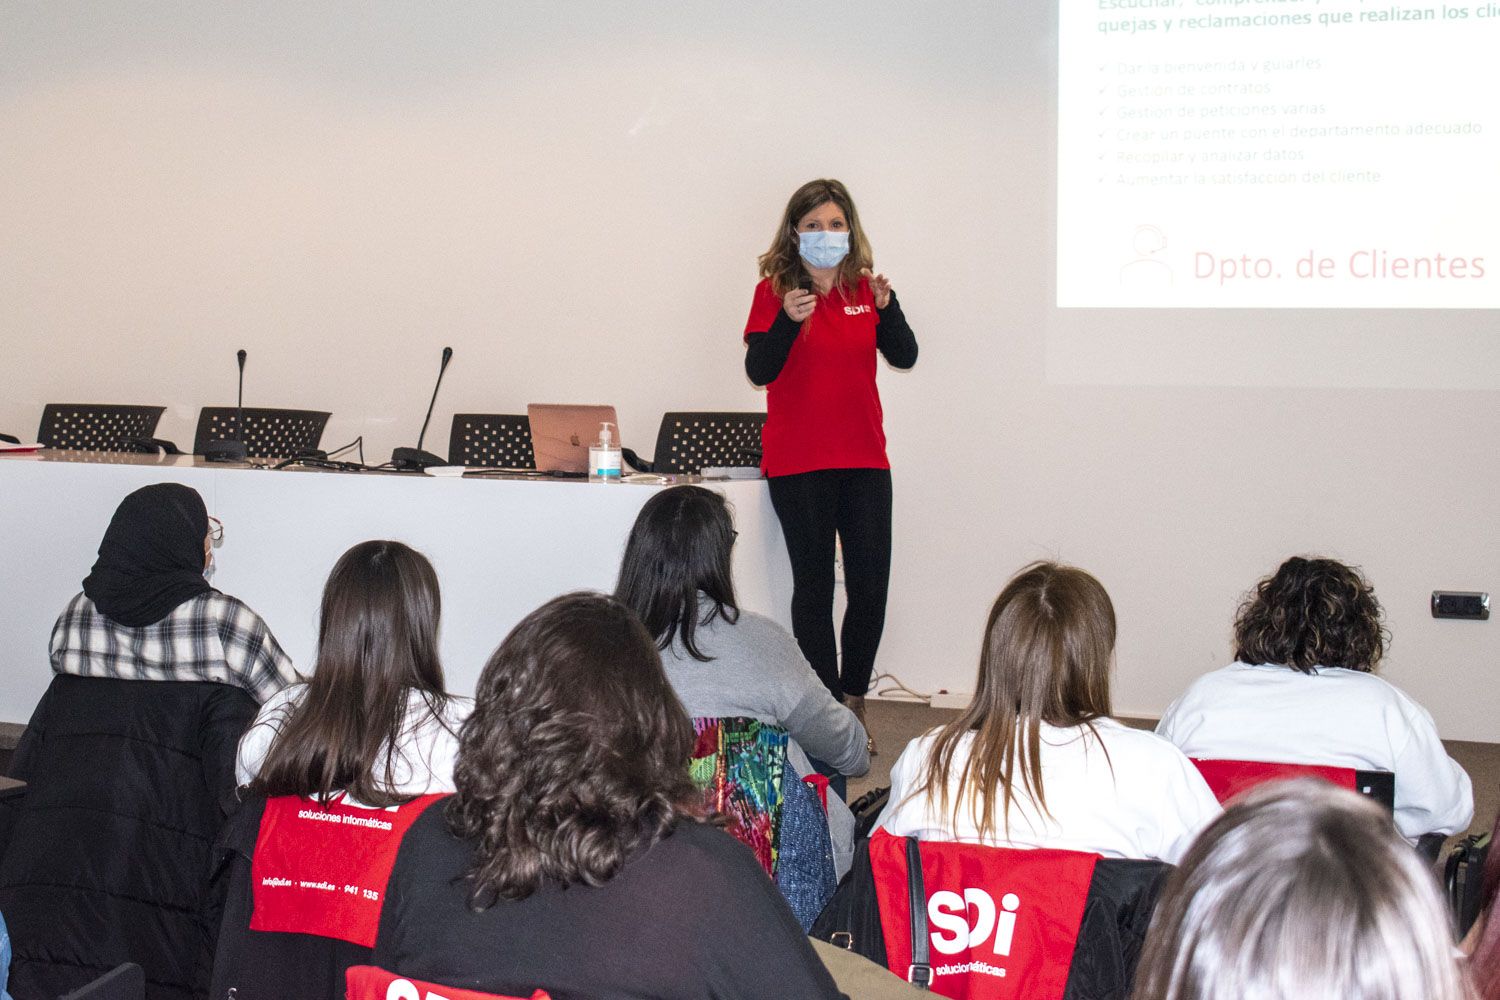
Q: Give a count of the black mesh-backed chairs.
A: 4